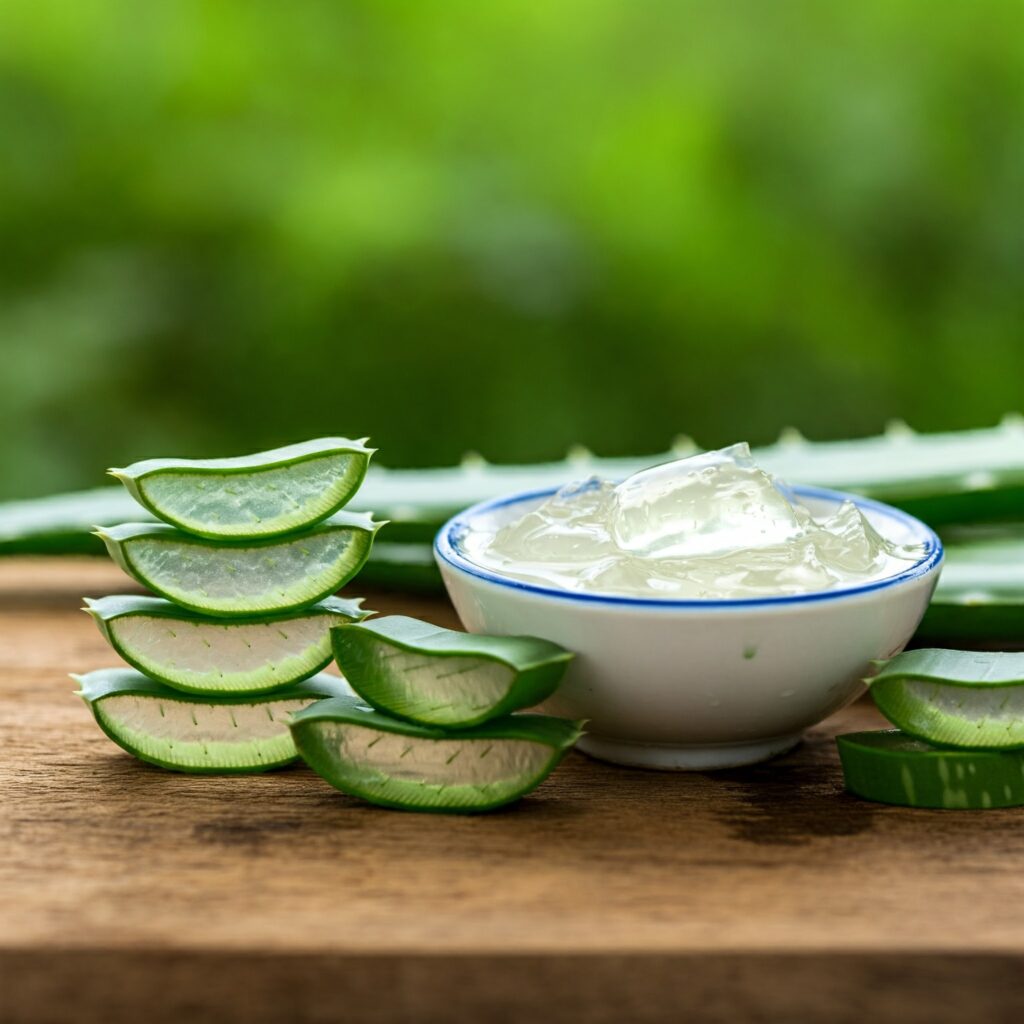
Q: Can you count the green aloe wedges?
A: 8